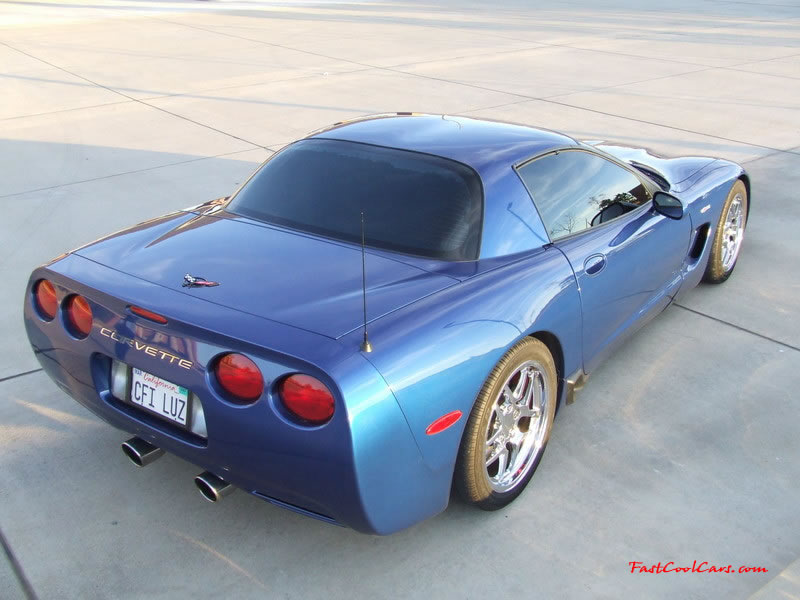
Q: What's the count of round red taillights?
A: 4